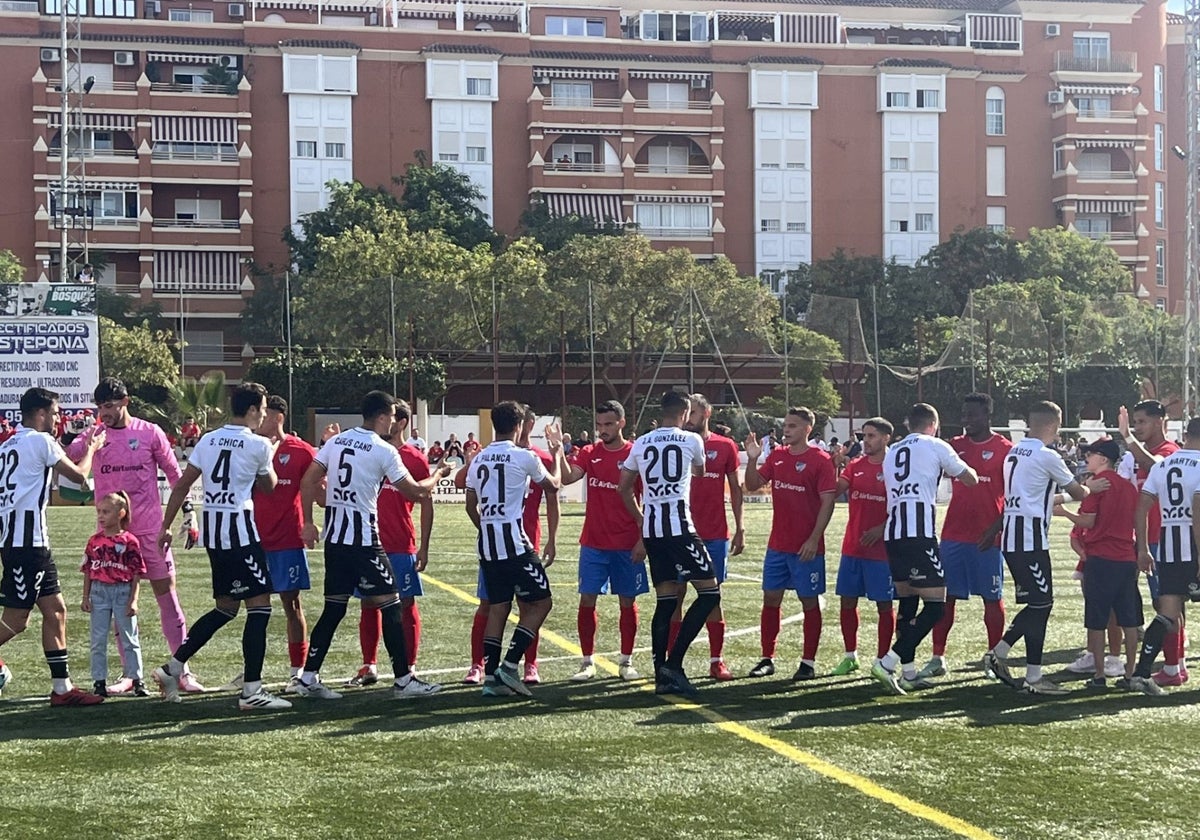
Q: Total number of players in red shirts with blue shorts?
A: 9